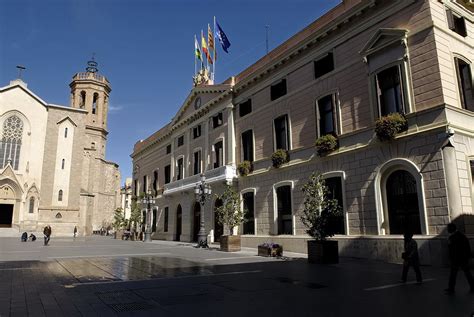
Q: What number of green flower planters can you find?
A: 4